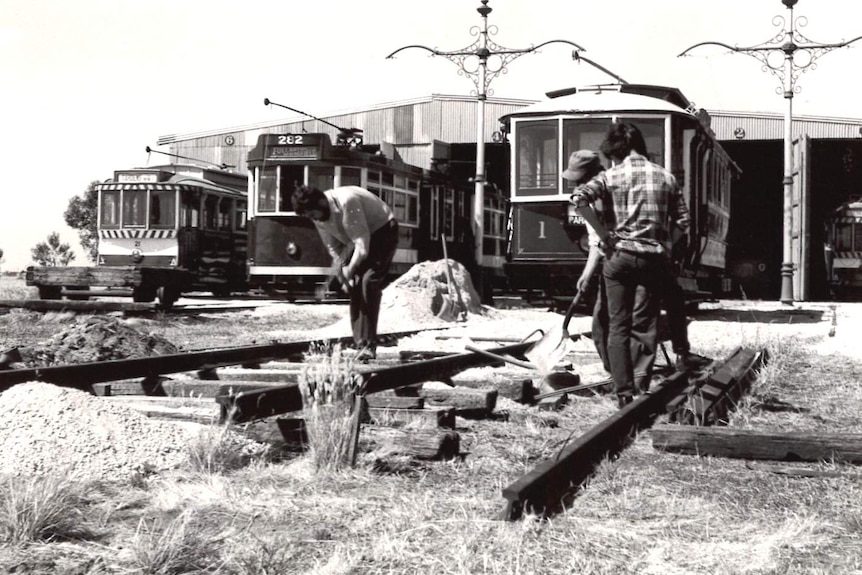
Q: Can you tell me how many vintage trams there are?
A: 4